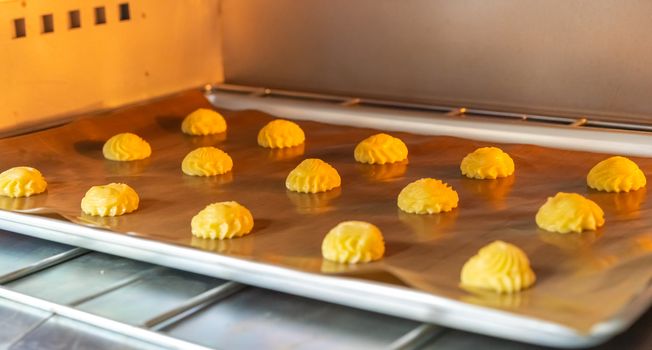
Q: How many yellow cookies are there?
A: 15